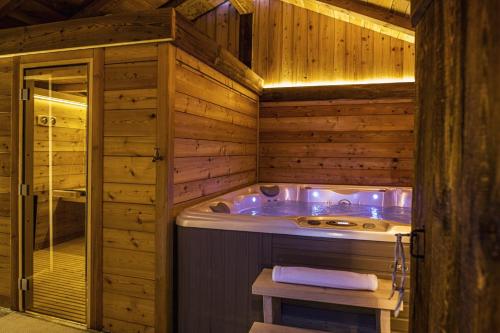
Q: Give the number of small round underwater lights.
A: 3